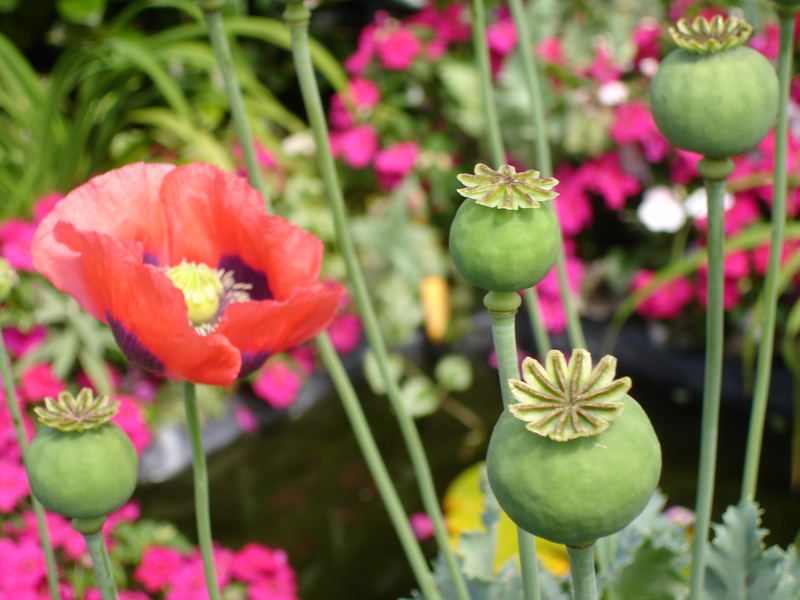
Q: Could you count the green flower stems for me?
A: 11